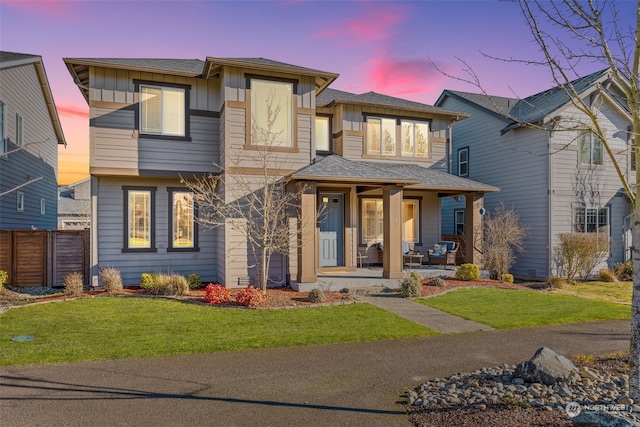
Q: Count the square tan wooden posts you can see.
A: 3